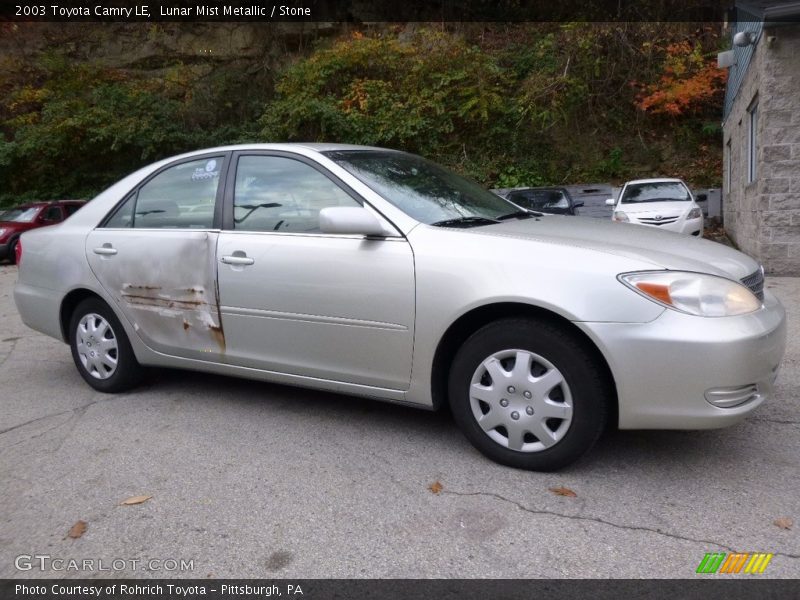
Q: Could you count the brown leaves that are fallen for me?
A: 5